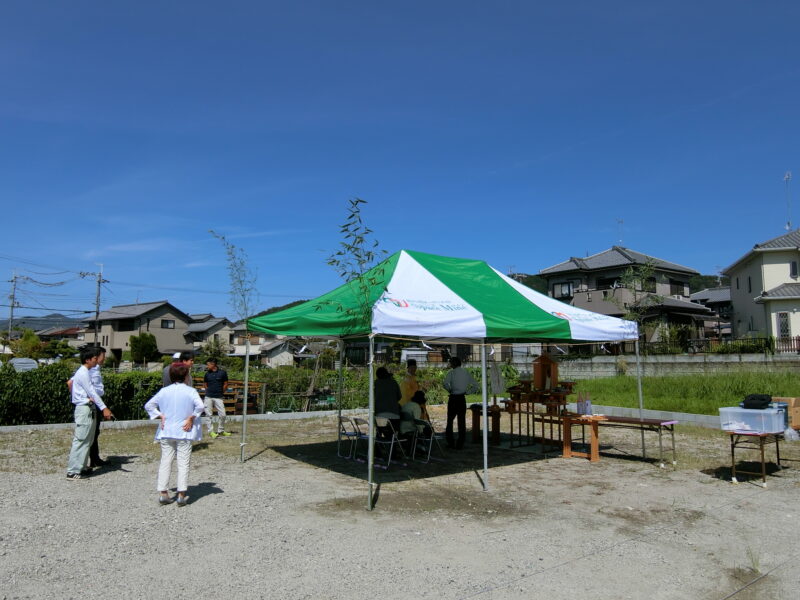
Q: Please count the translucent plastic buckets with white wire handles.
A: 0